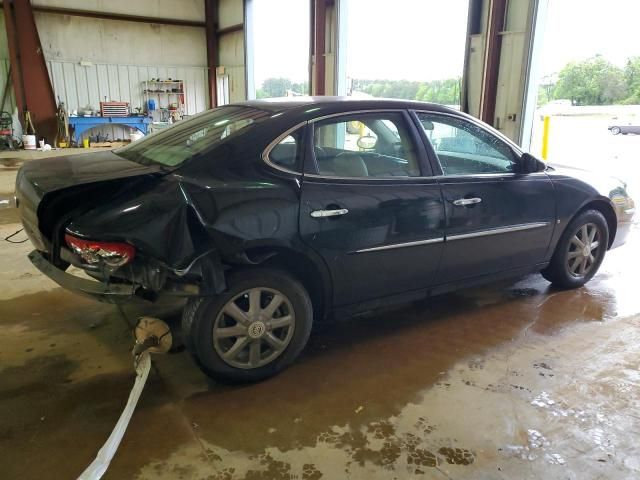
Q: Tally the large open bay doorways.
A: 3